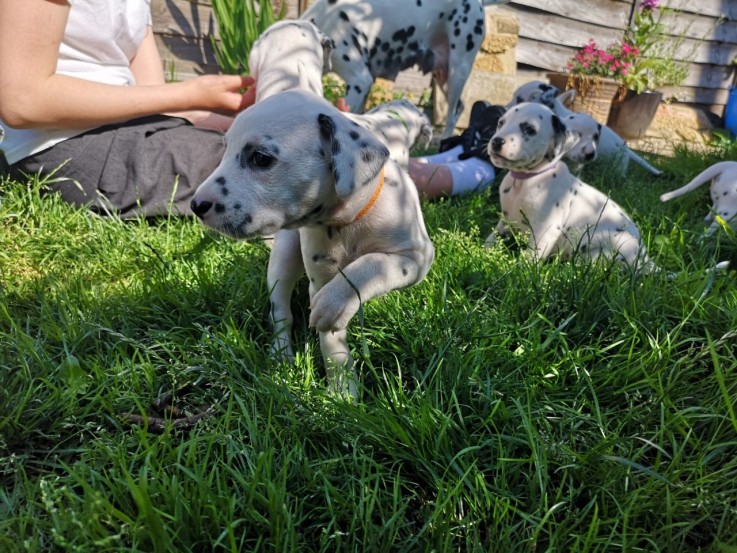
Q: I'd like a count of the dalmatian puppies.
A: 7